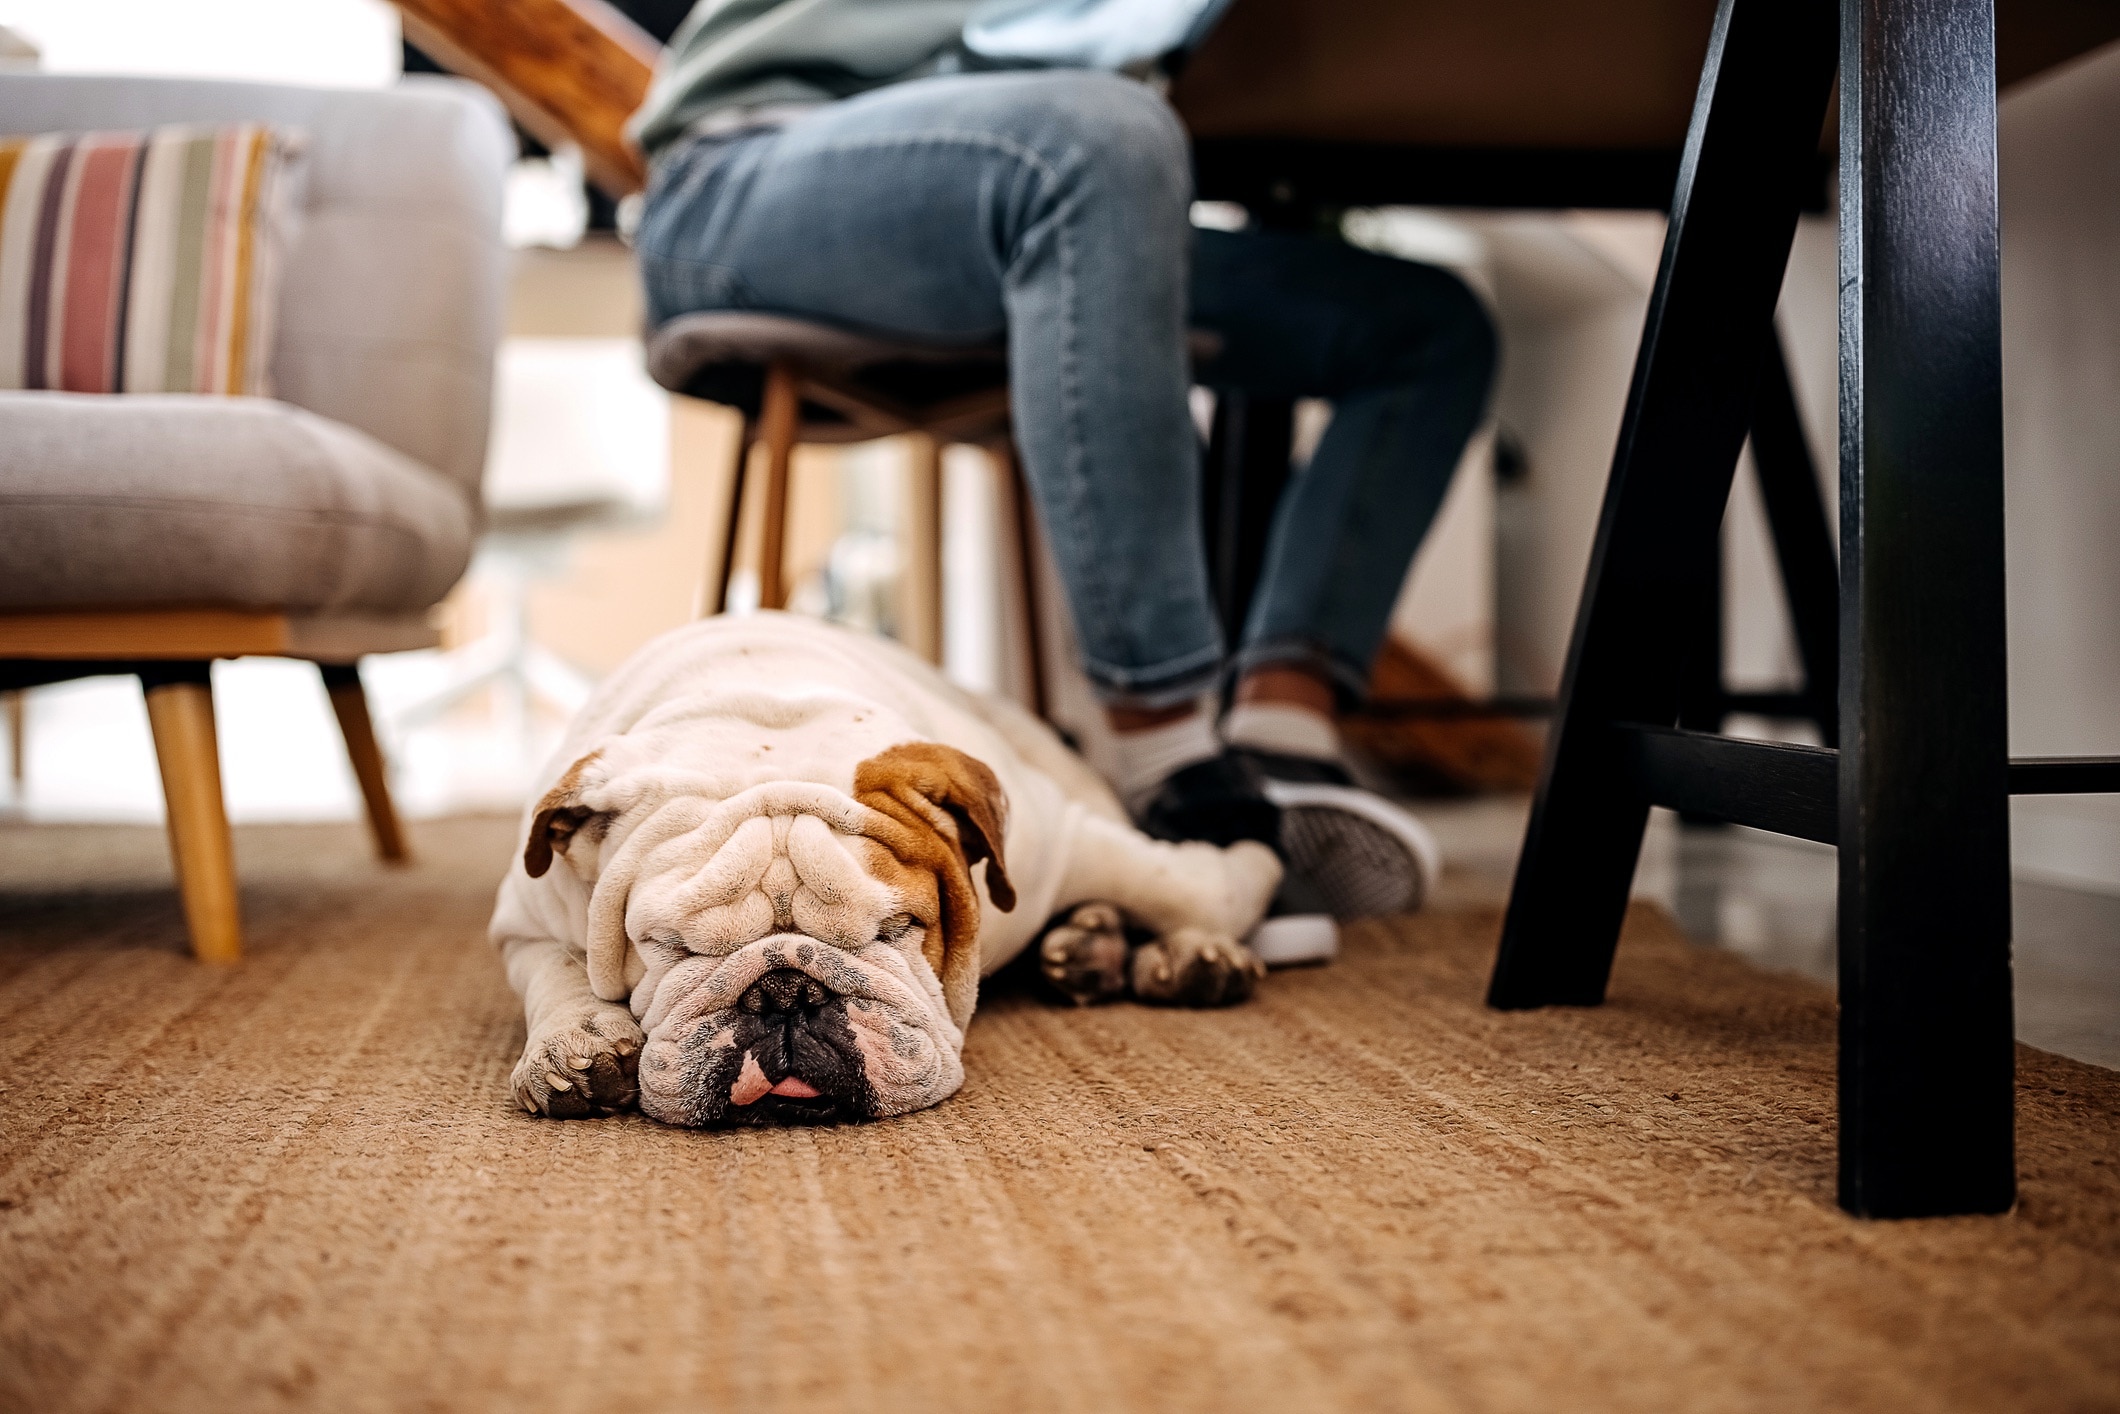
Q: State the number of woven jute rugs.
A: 1